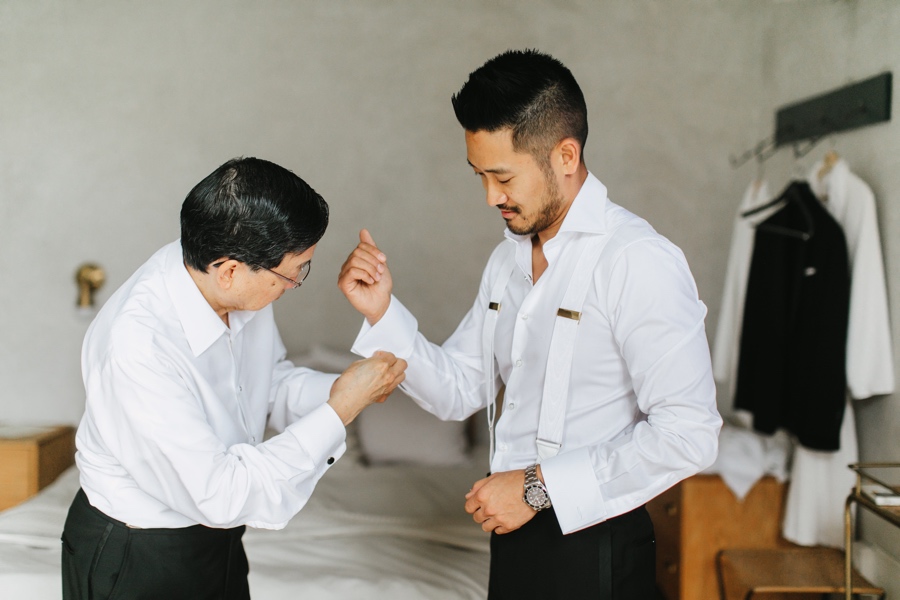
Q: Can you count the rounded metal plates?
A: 1